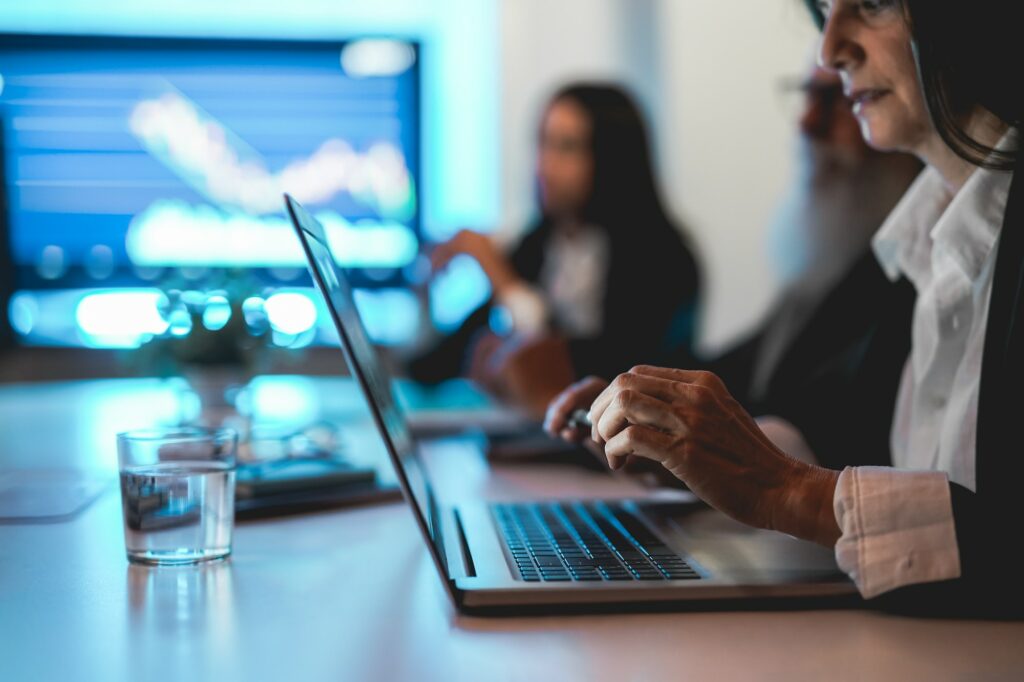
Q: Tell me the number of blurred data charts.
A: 1